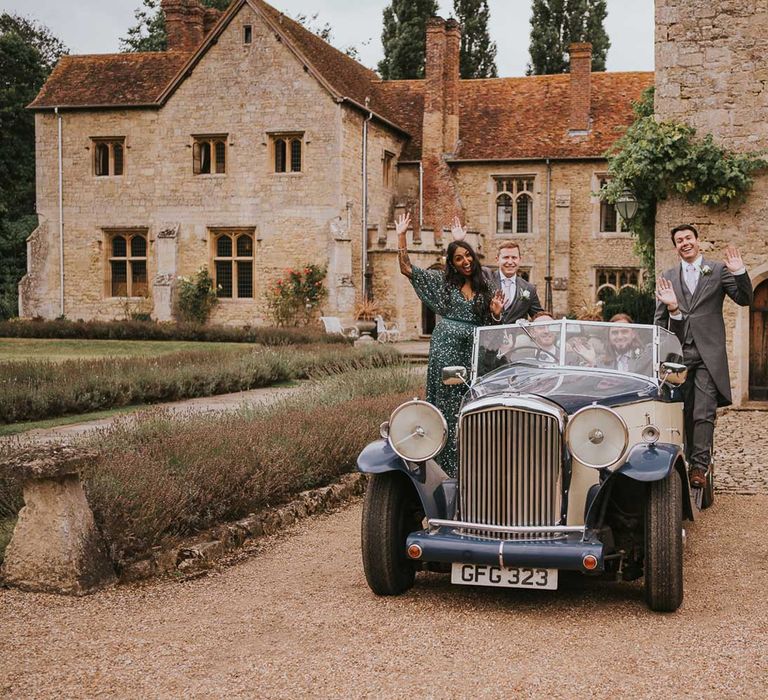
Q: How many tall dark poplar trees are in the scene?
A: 3